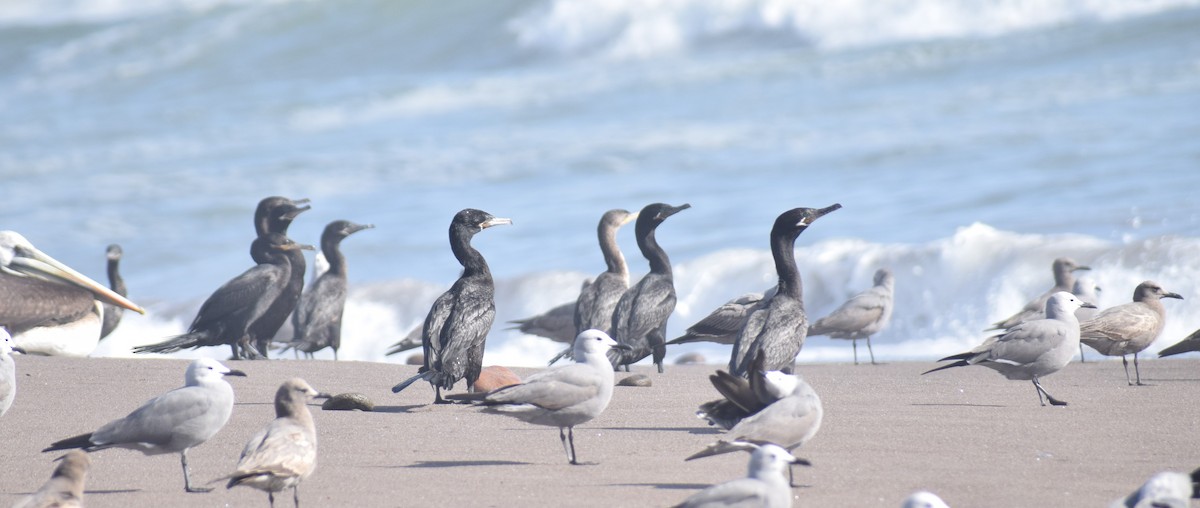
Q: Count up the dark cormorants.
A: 8